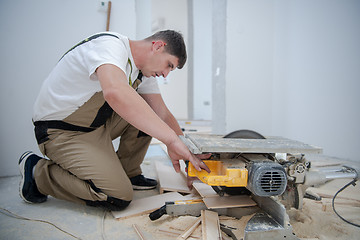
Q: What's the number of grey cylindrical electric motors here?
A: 1